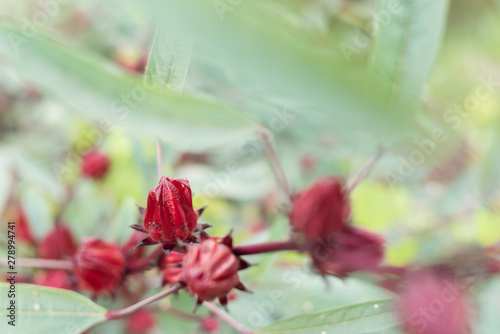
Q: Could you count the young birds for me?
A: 0